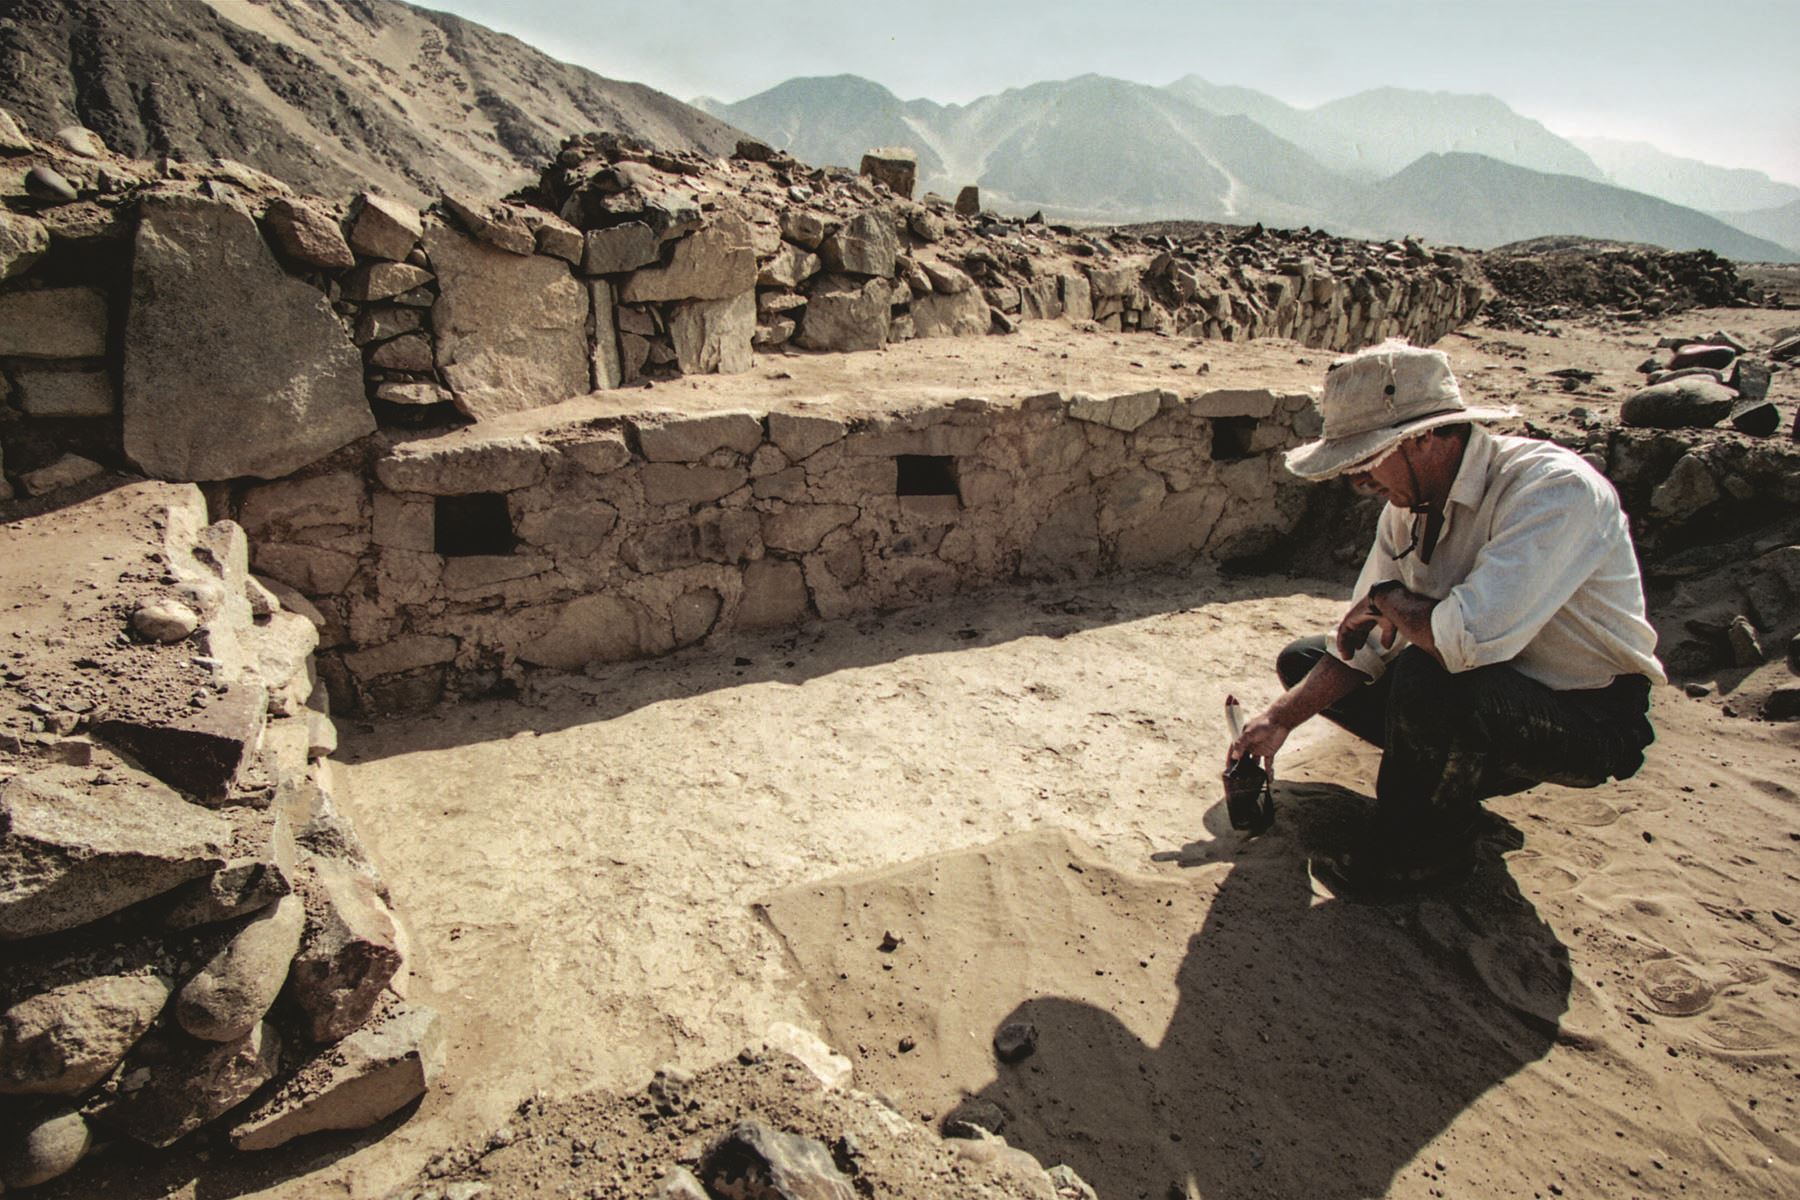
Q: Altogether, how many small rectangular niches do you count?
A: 3